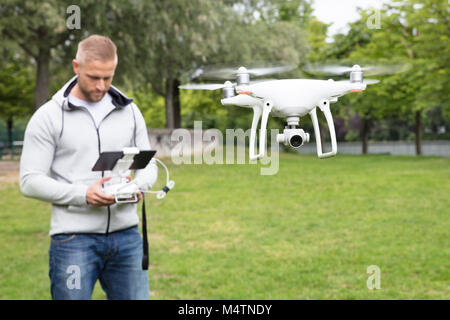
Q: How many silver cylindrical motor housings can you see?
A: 3